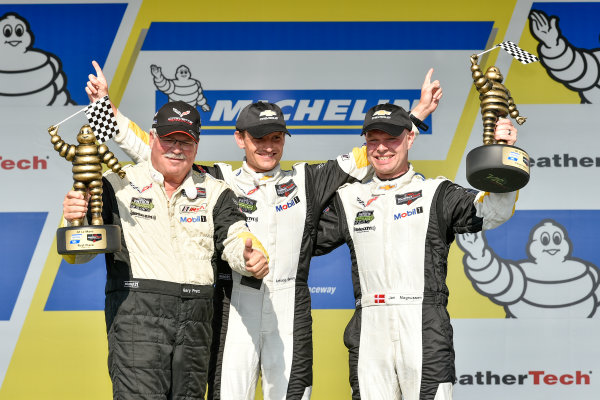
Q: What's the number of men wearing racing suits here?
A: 3